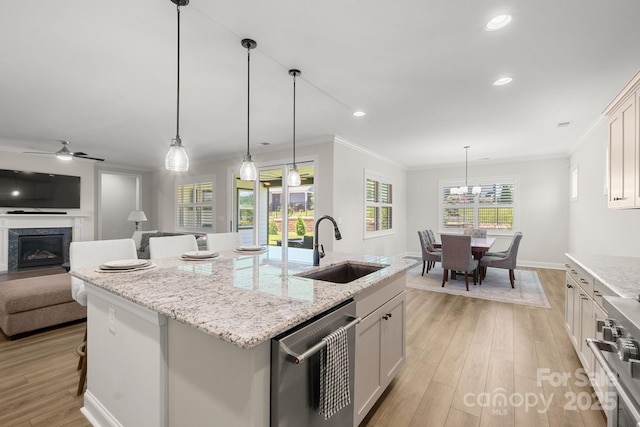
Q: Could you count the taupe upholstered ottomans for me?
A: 1